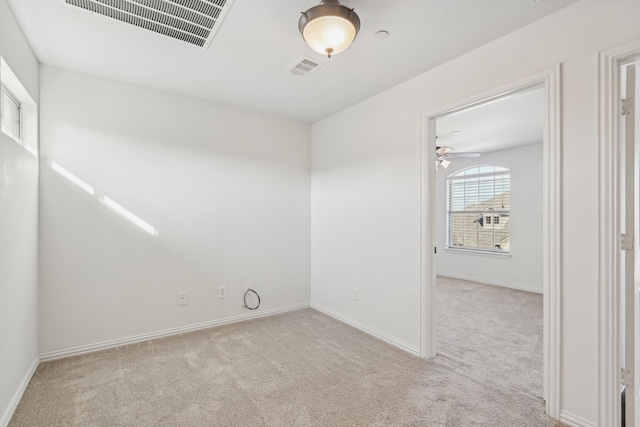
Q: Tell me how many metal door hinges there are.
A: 3